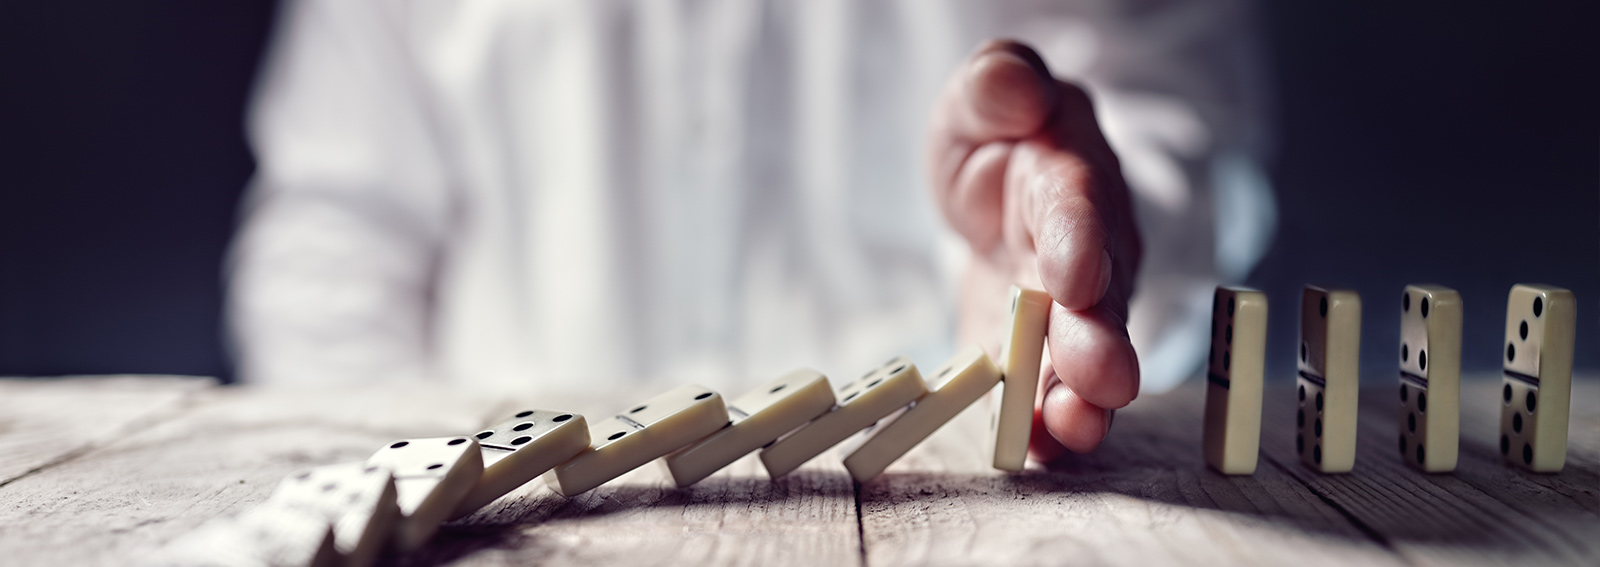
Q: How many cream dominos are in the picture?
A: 13